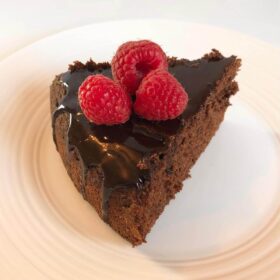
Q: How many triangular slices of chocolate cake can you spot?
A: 1